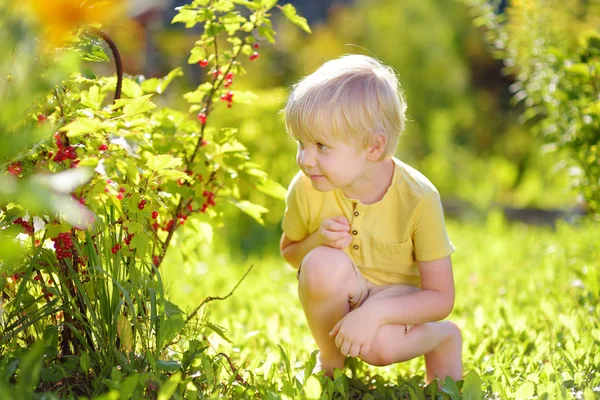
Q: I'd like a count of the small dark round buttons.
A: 3